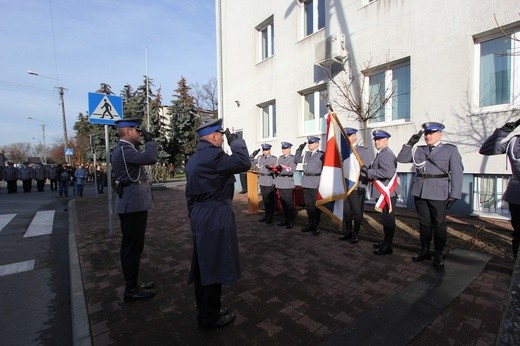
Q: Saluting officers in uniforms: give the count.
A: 6